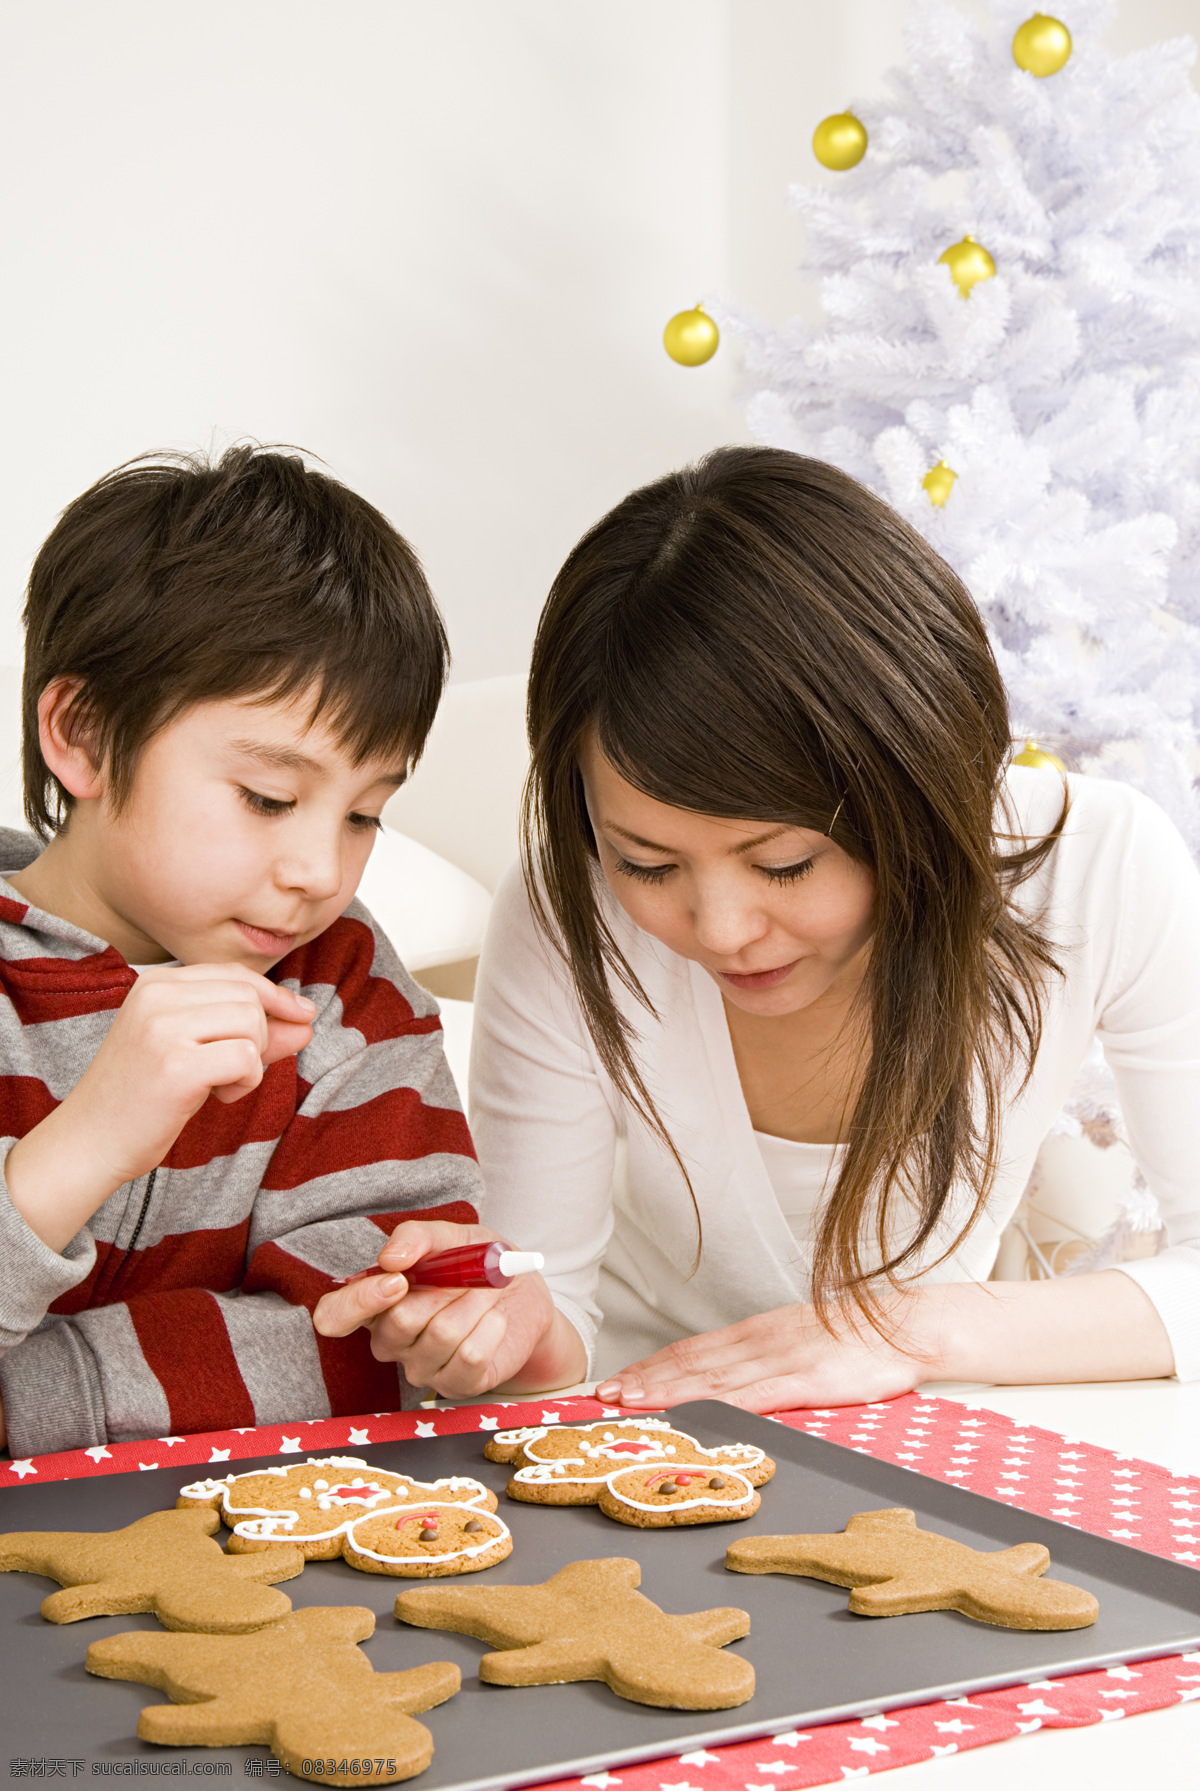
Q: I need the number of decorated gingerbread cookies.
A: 2